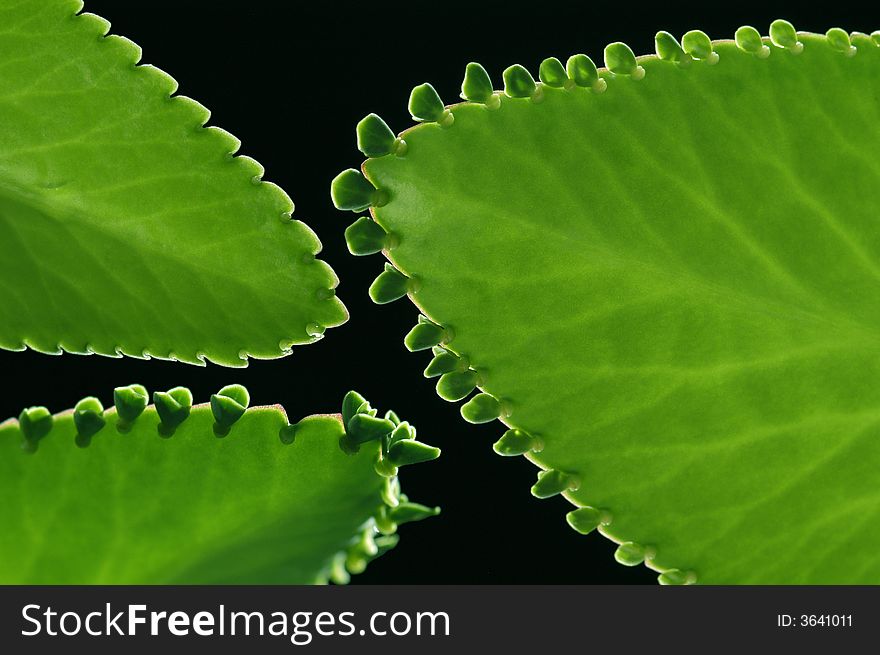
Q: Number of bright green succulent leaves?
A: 3